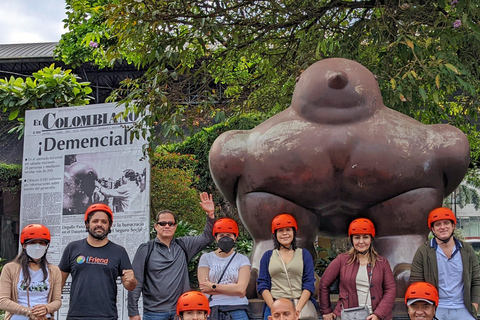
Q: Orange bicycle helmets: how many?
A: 8